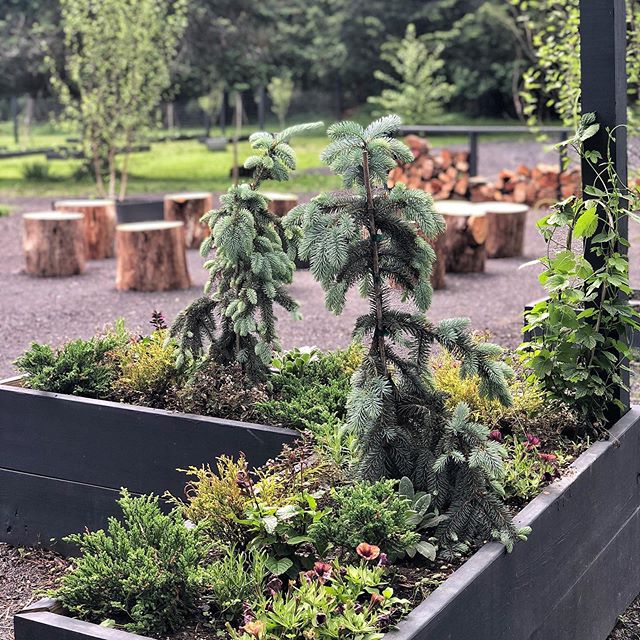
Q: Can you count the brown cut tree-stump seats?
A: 8